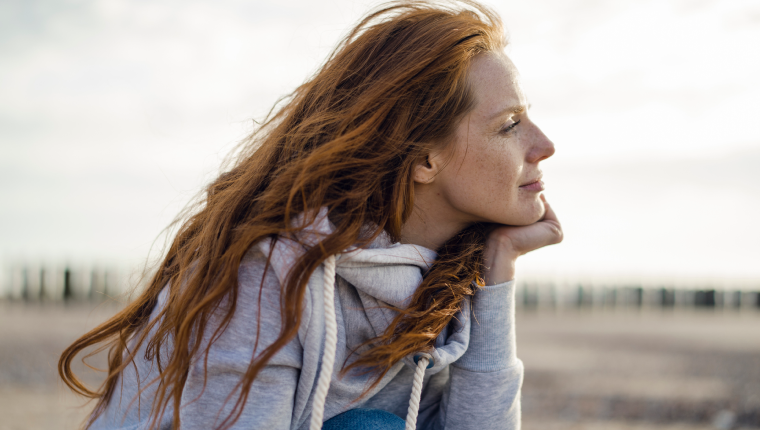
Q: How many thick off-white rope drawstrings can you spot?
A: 2